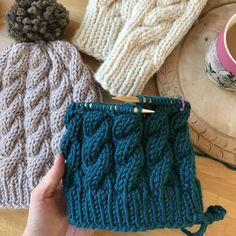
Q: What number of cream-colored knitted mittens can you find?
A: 2